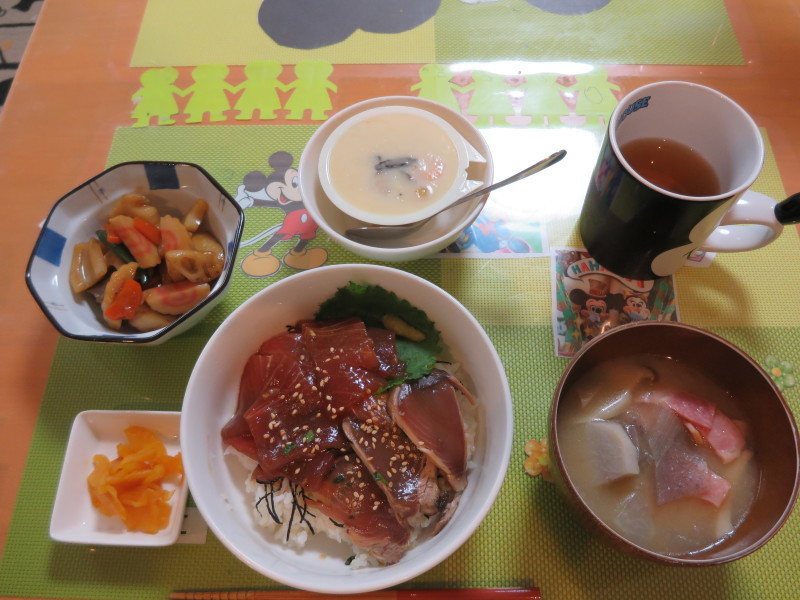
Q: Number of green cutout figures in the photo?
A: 8